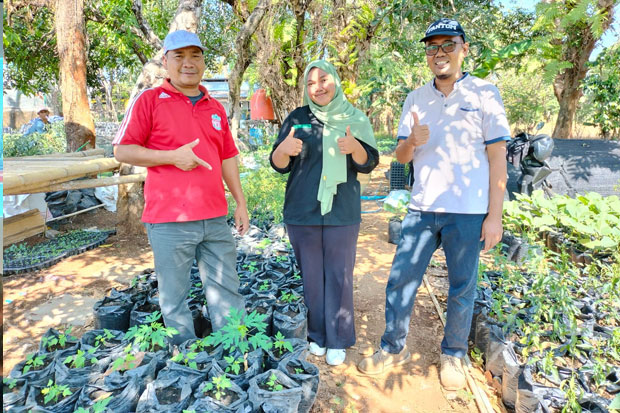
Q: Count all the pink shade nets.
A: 0